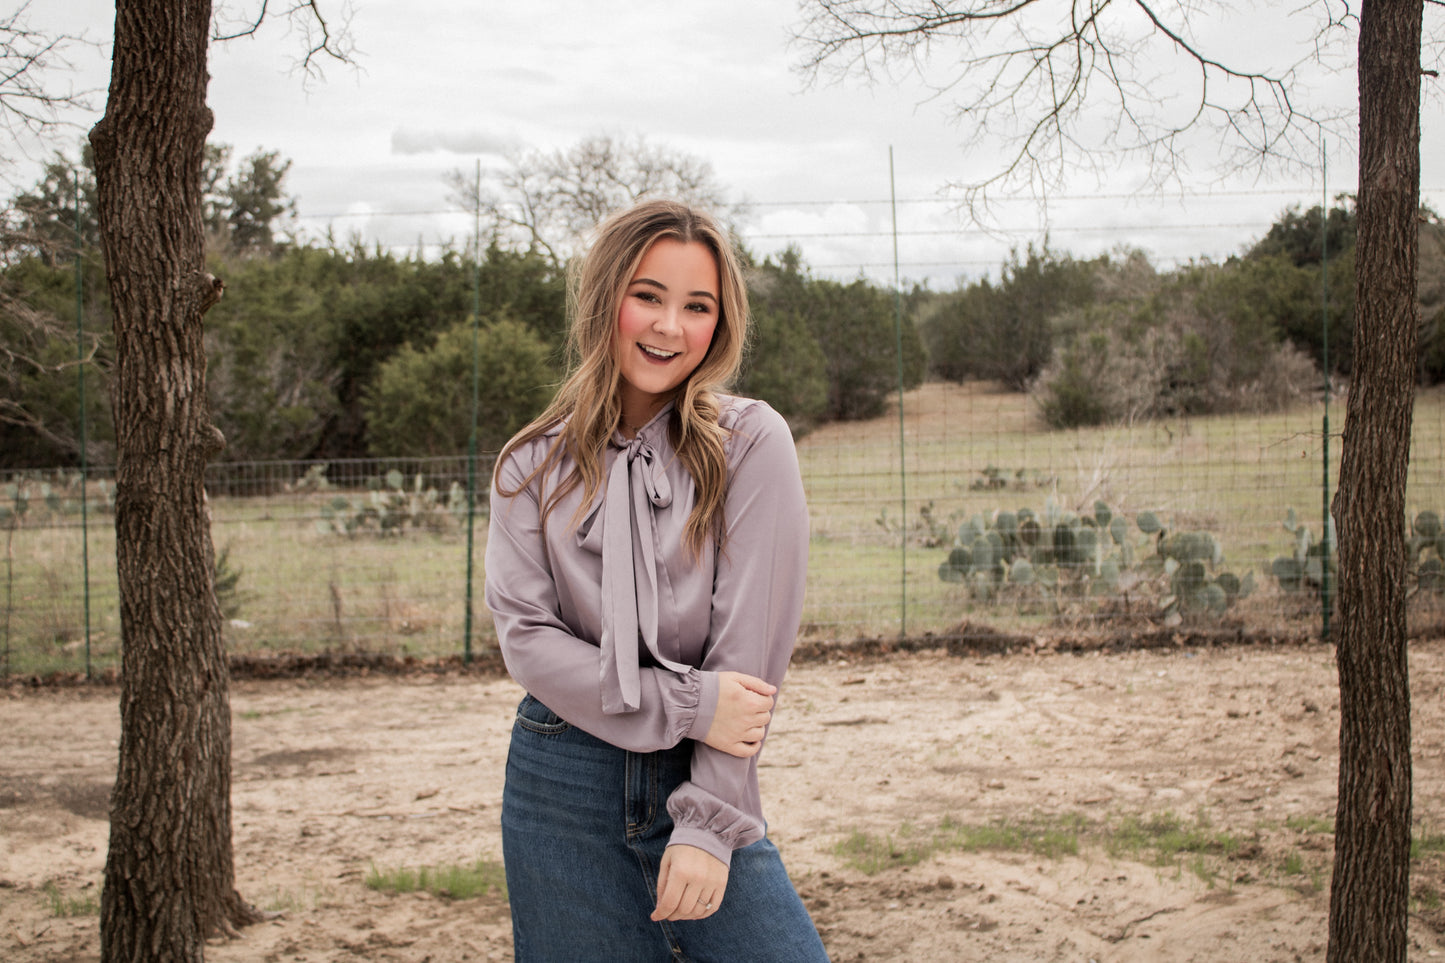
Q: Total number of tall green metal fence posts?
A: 4